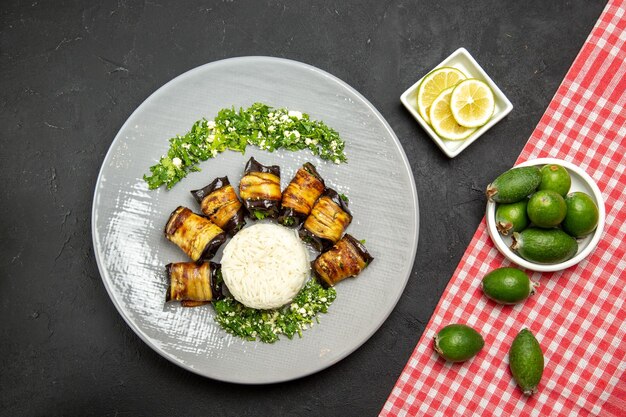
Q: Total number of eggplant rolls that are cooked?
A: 7